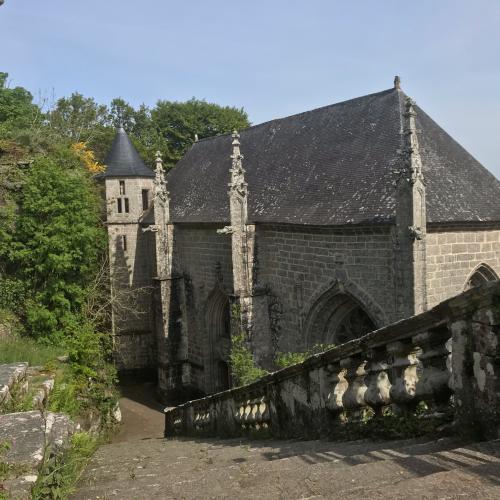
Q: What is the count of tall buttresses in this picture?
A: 3